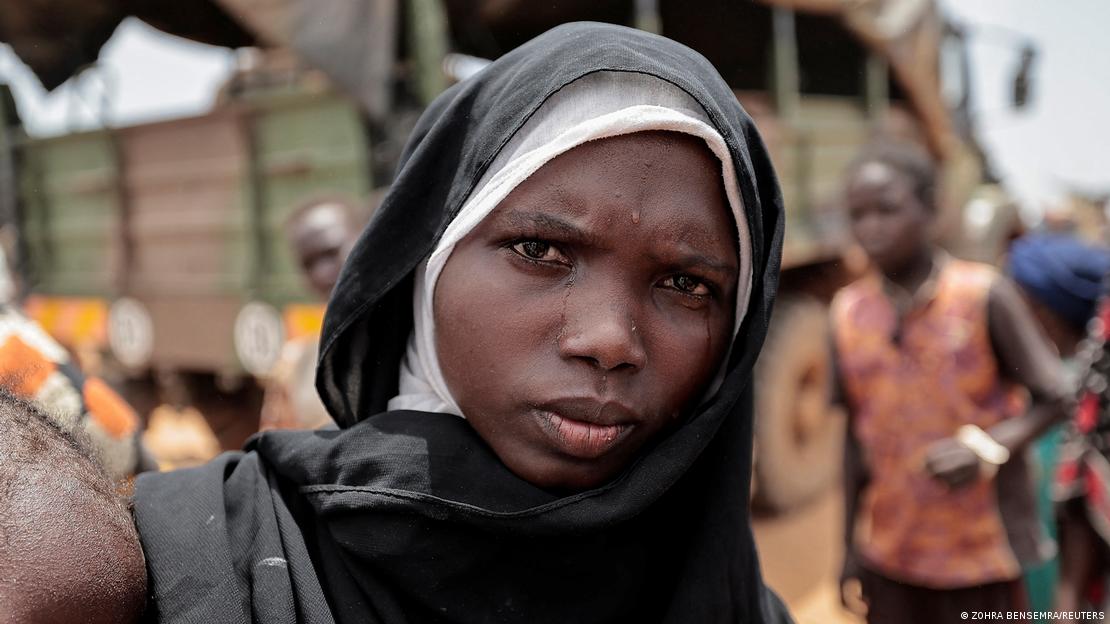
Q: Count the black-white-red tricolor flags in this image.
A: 0